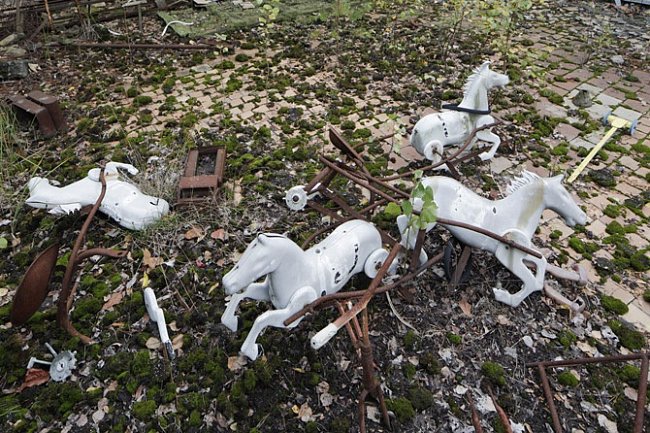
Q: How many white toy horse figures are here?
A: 4